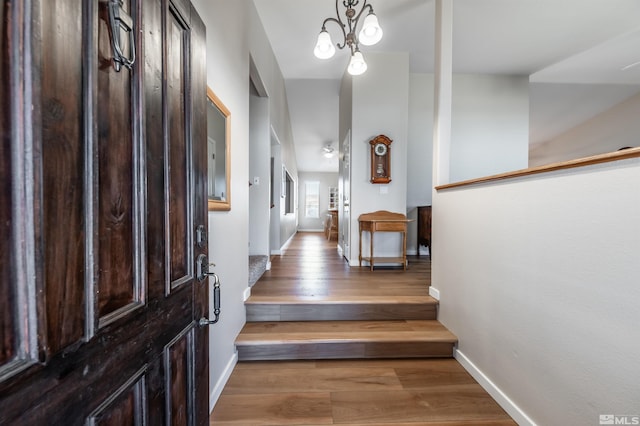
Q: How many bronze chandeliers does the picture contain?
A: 1